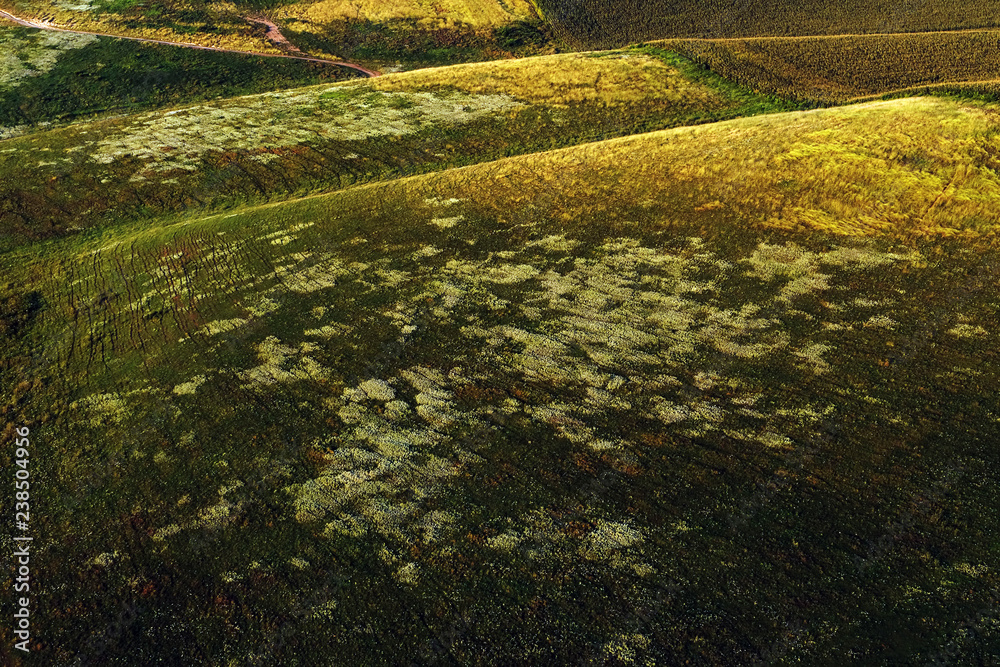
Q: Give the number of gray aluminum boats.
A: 0